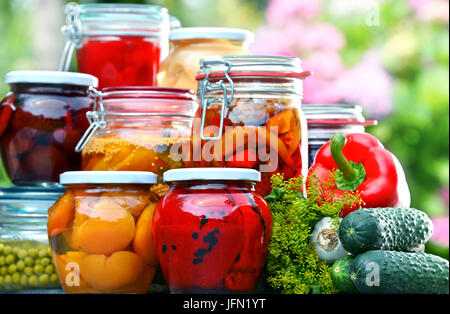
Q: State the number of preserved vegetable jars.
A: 9